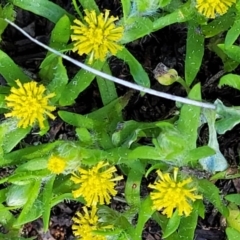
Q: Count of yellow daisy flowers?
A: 7